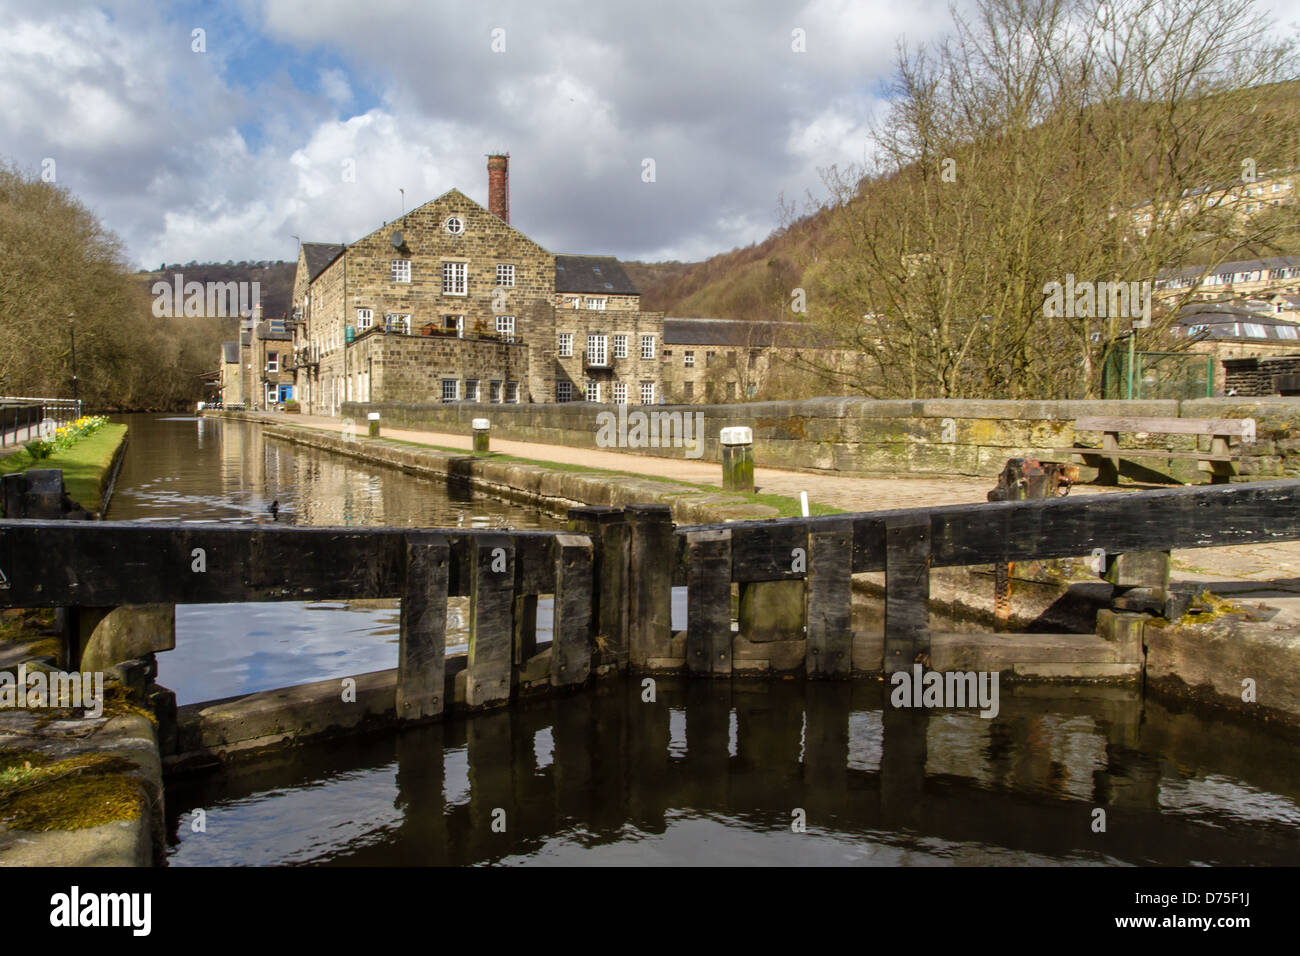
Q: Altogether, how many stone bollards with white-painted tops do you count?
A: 3